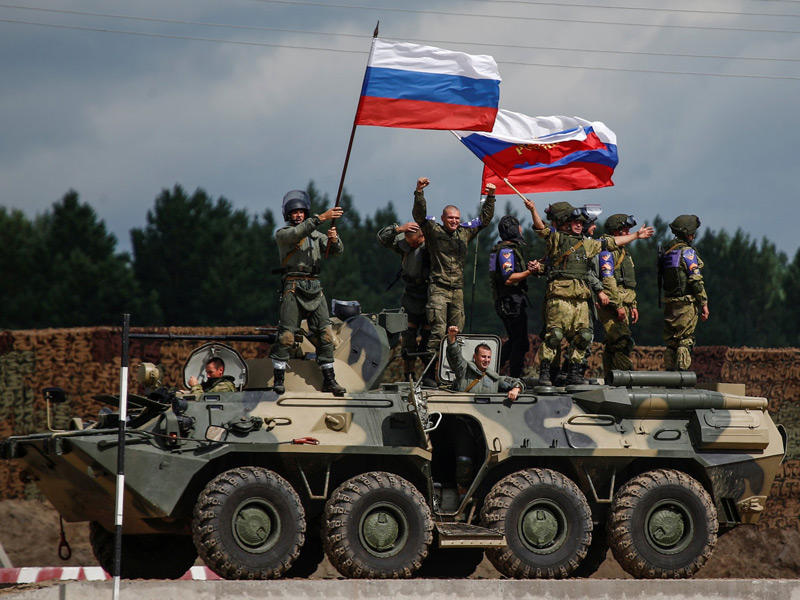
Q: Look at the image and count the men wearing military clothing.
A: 10